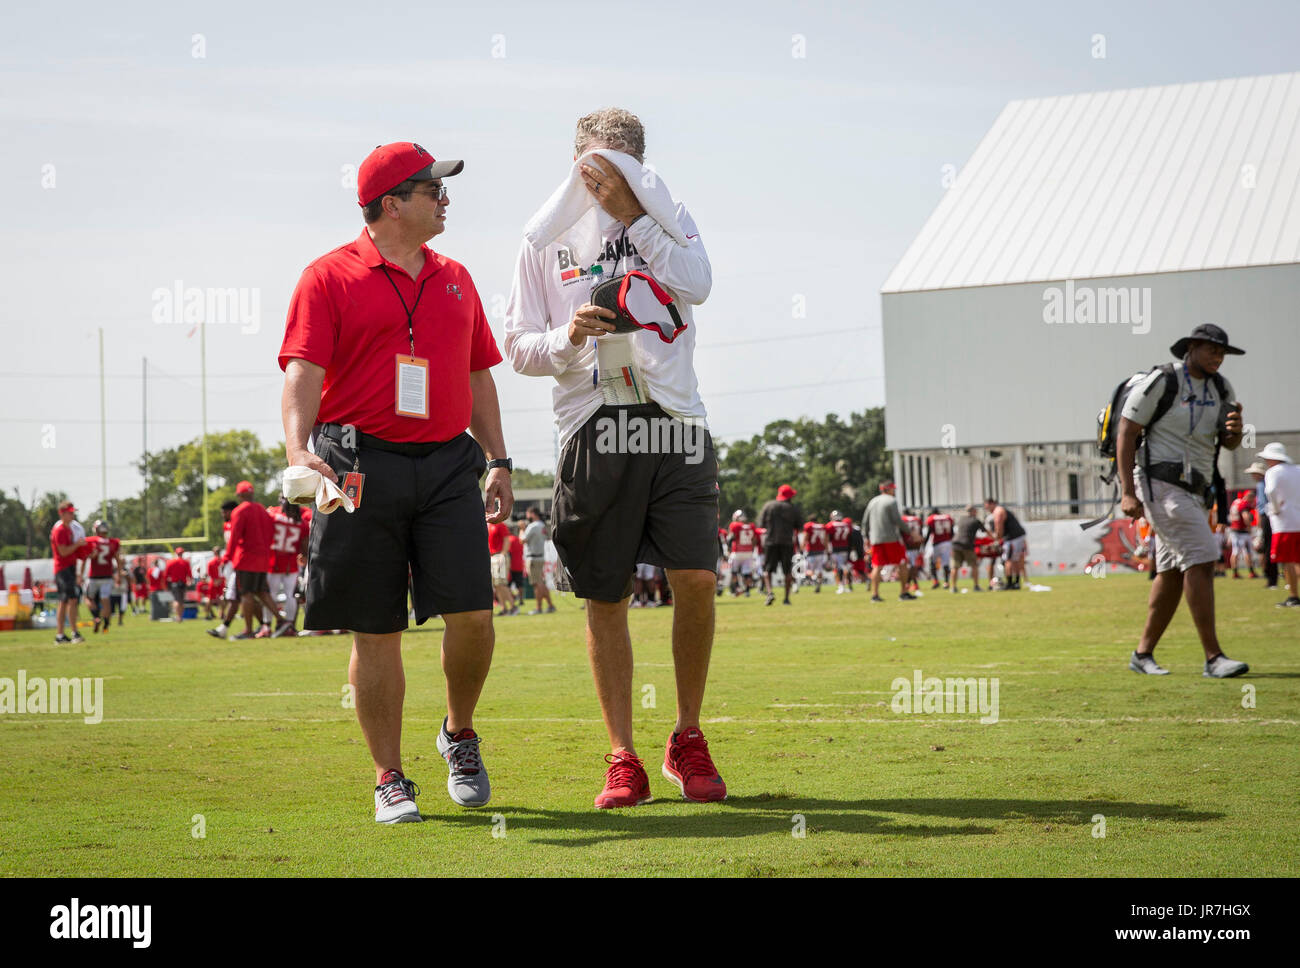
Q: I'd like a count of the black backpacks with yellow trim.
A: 1